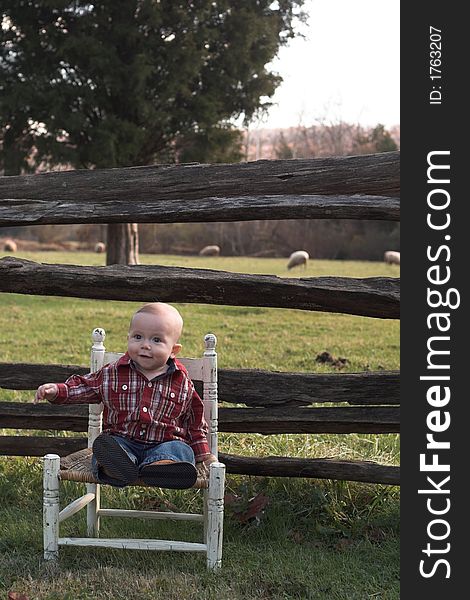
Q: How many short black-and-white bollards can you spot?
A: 0